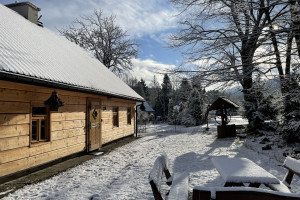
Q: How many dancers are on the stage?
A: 0